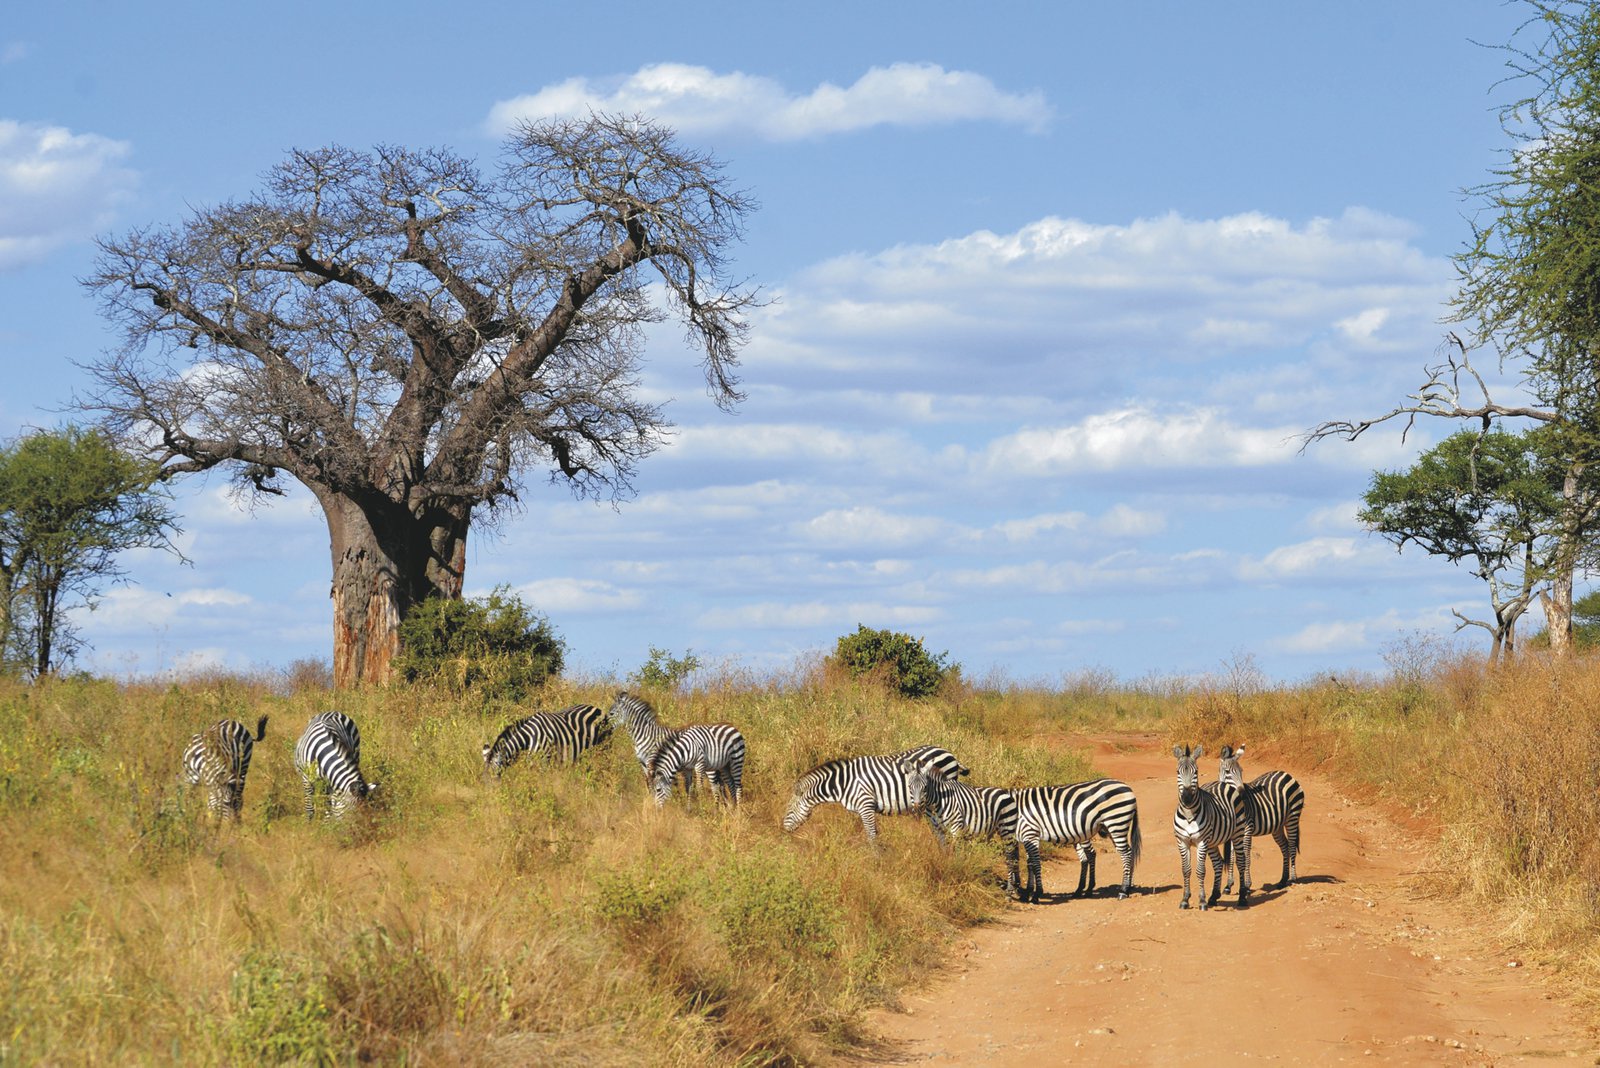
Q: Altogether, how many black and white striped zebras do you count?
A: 10